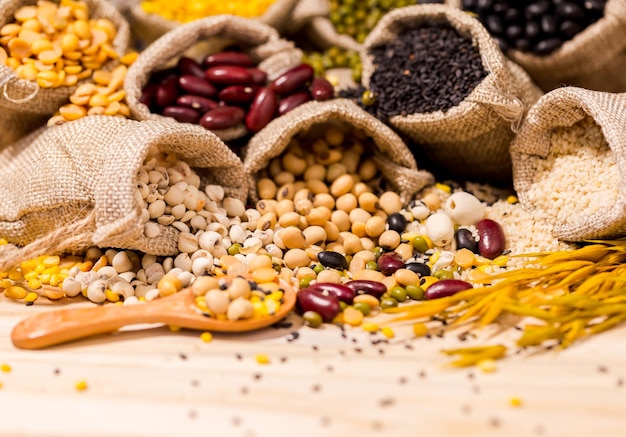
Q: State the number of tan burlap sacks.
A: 9